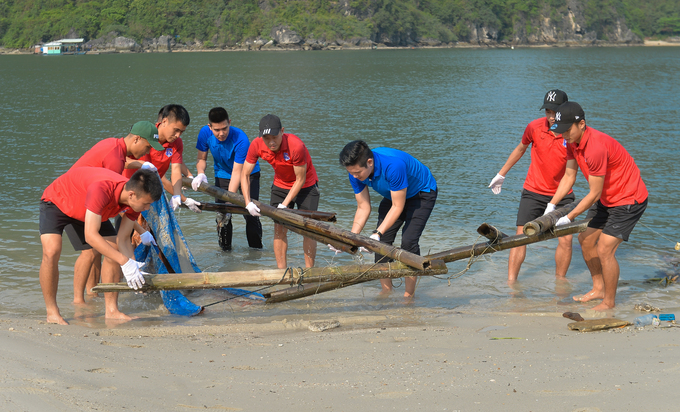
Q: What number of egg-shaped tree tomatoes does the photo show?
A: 0